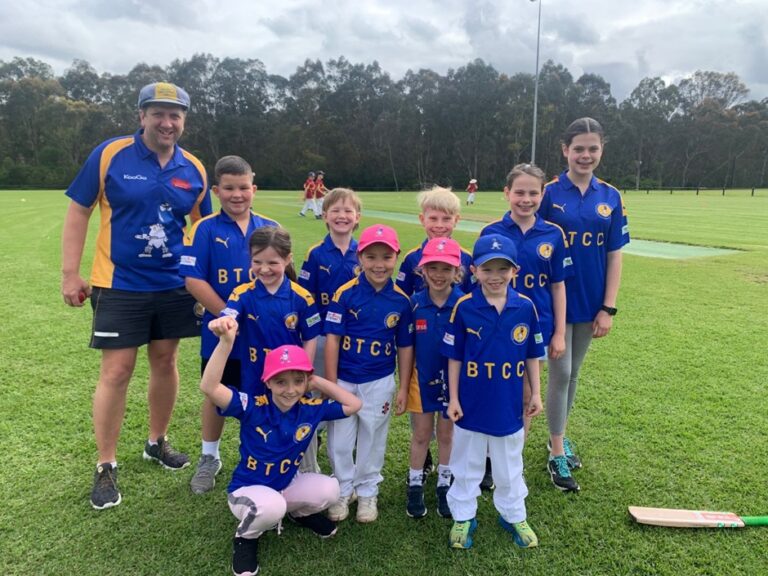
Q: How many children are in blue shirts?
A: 10